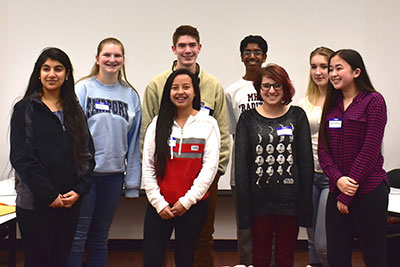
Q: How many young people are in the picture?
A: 8